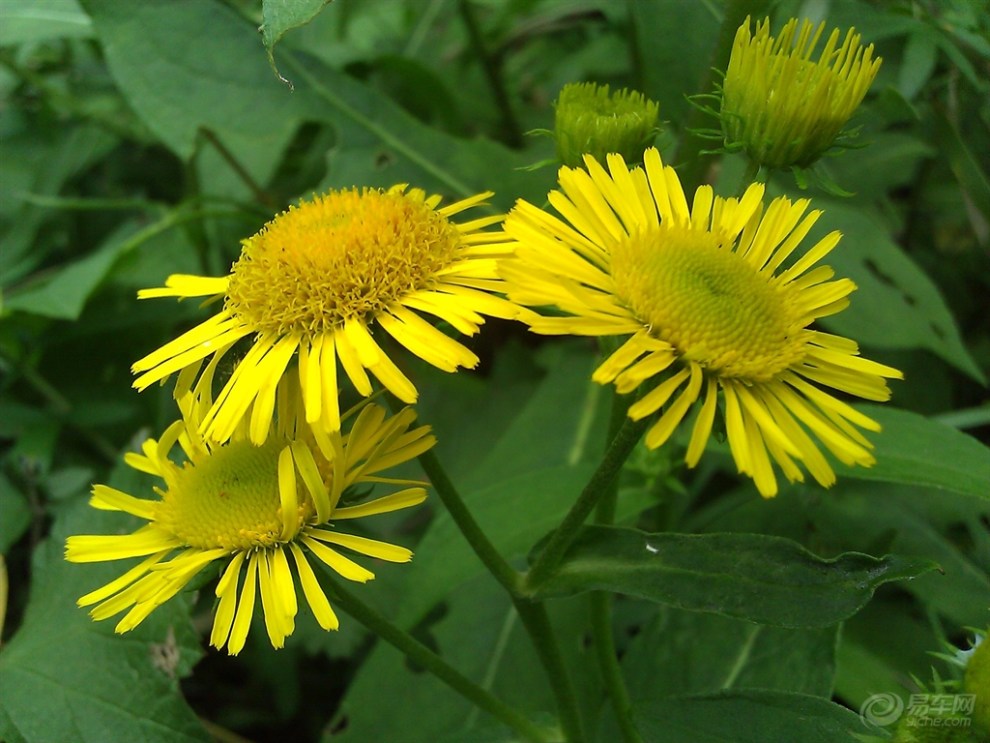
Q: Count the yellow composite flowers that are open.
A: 3